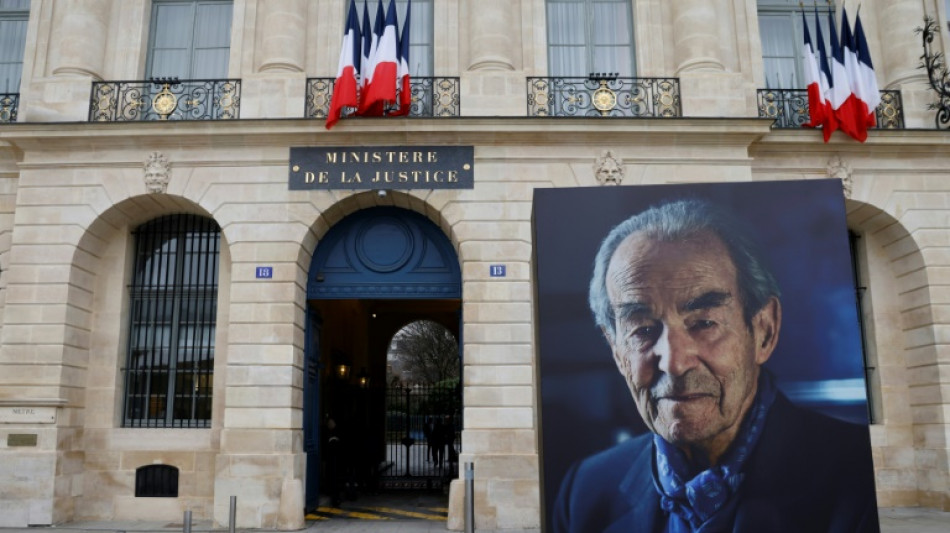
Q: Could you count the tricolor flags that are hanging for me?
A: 10